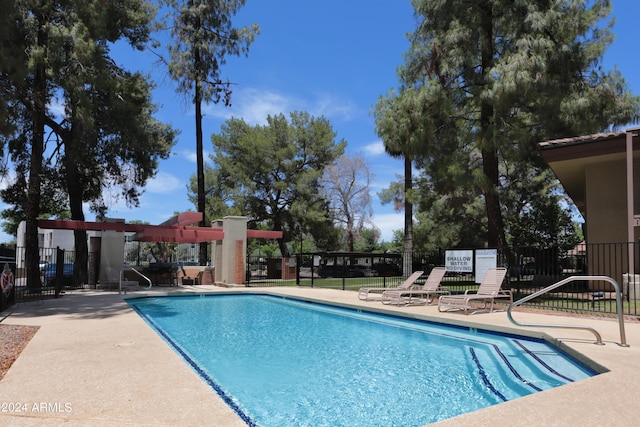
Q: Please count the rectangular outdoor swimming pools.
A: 1